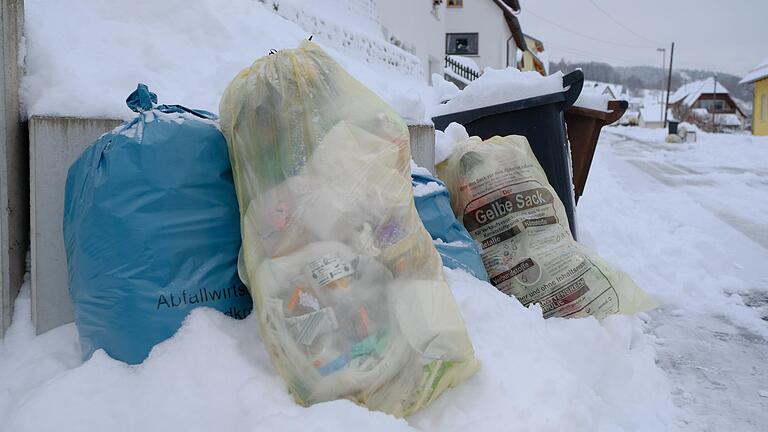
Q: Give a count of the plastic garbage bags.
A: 4